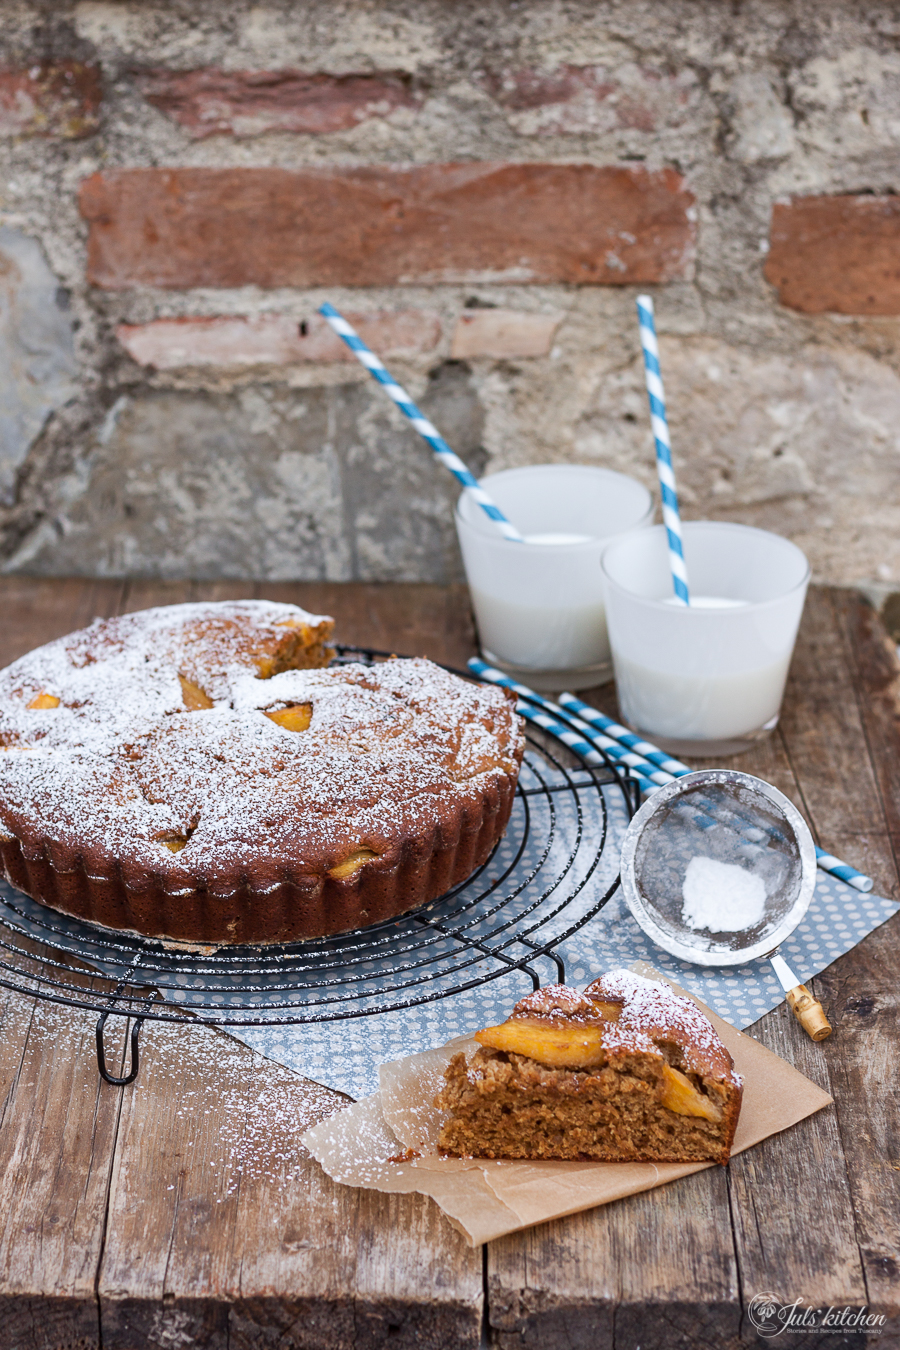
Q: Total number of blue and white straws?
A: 5